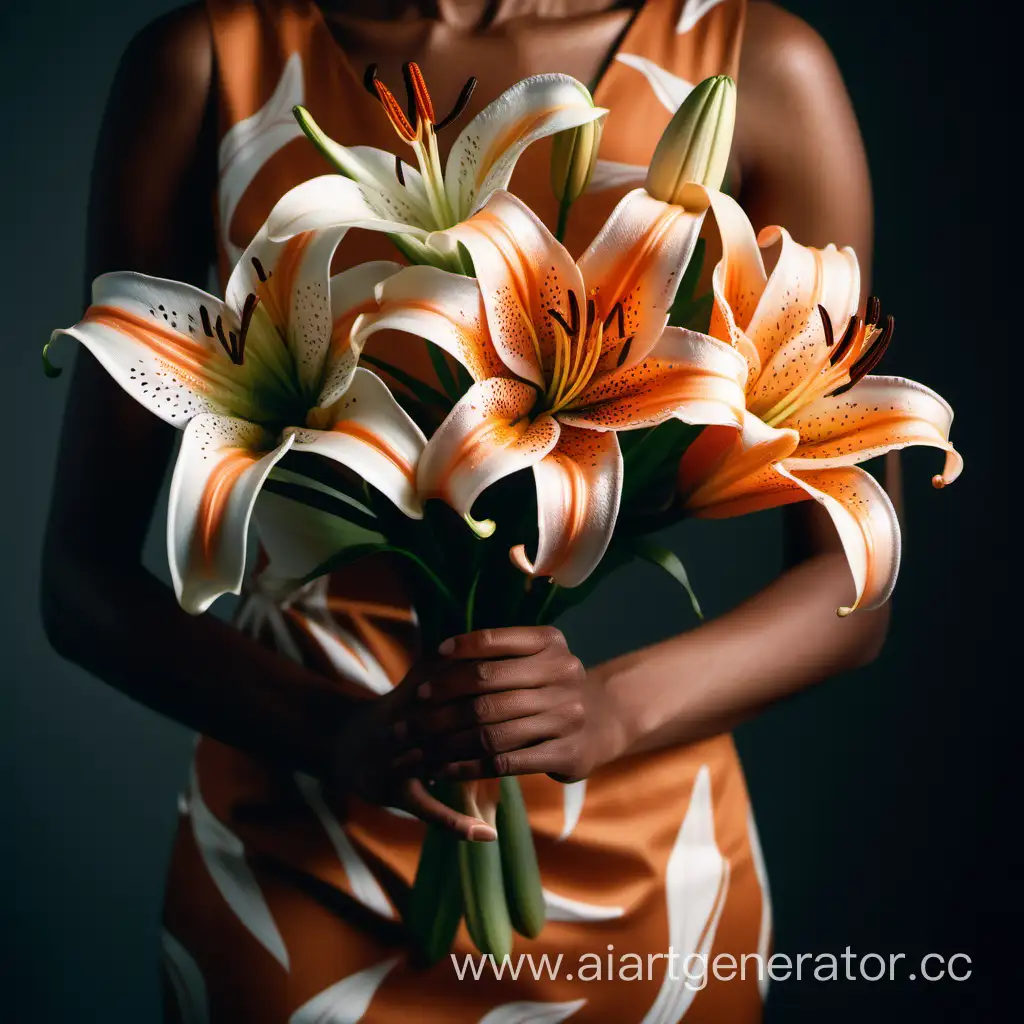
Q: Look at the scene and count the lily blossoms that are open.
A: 4